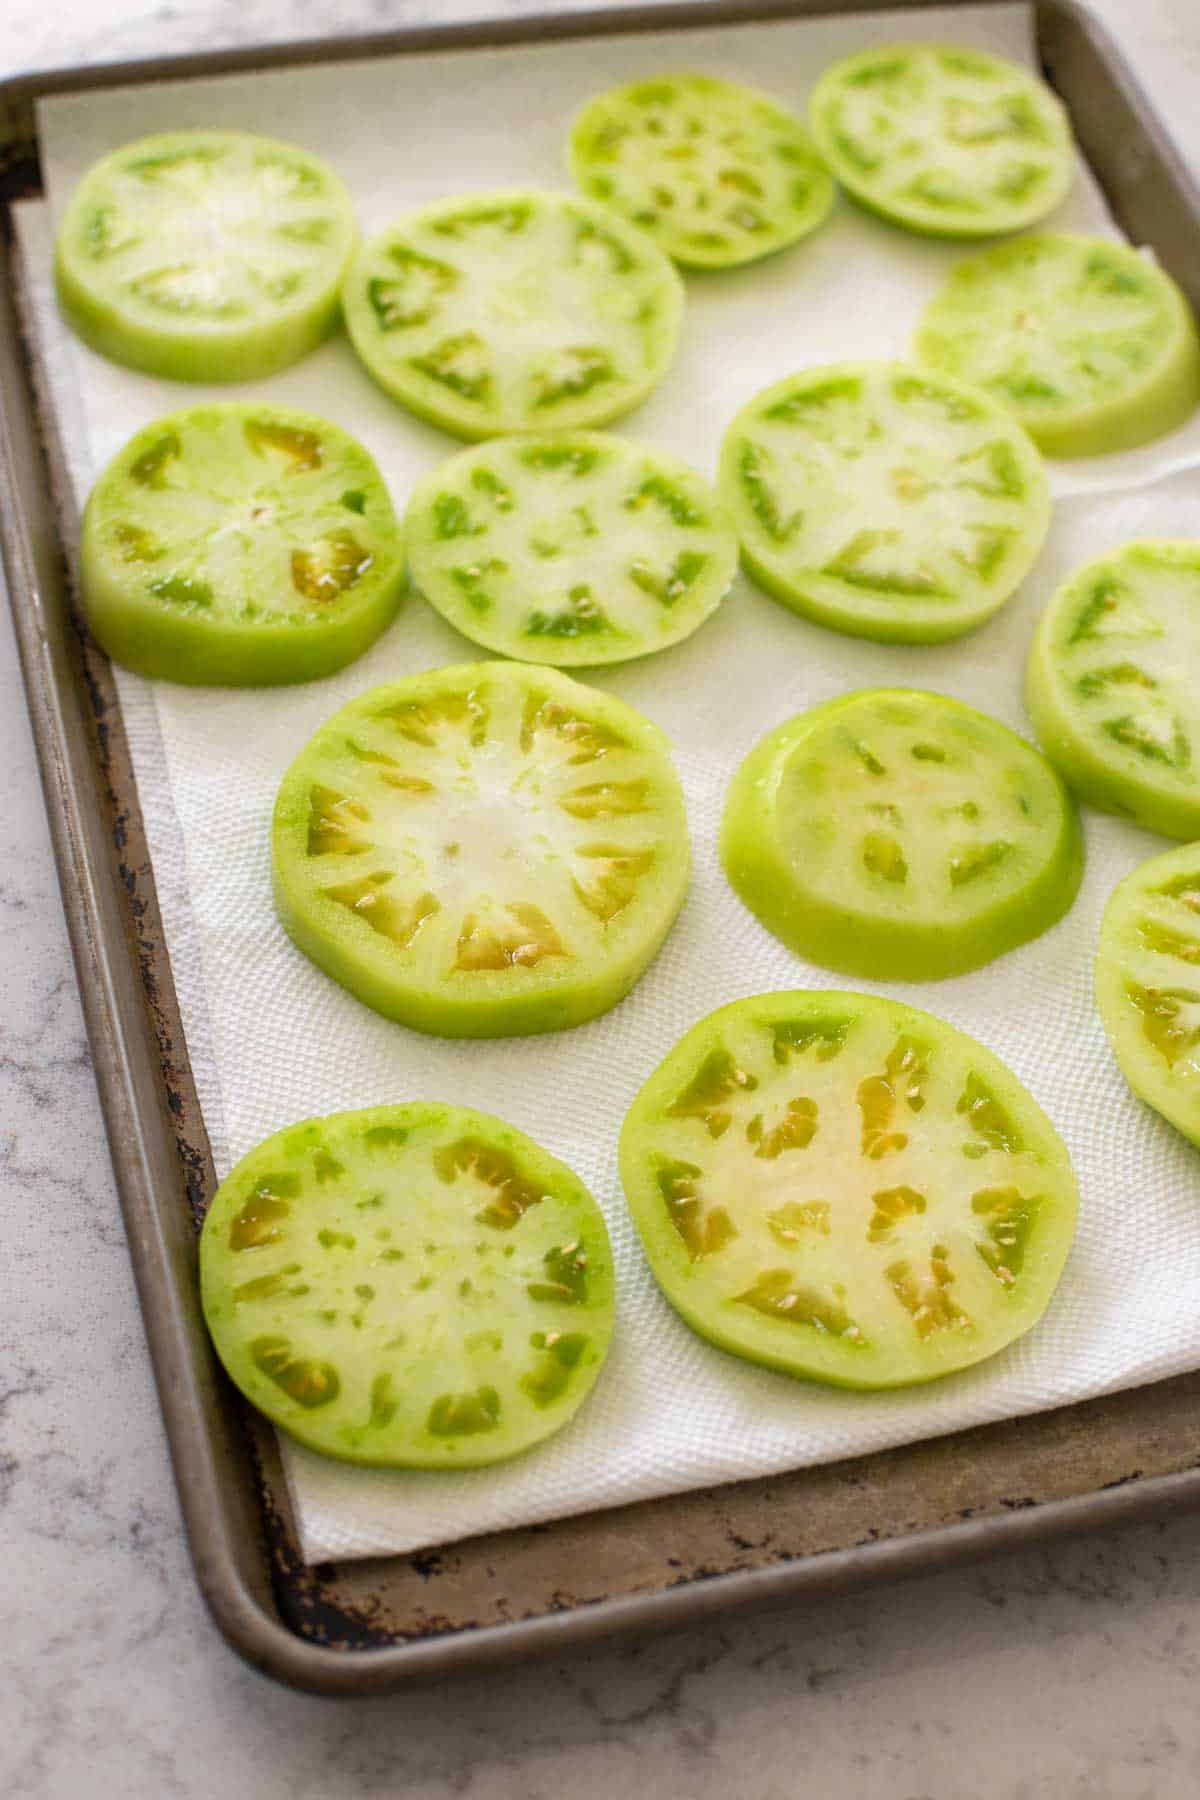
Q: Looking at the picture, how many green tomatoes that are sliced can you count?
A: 14